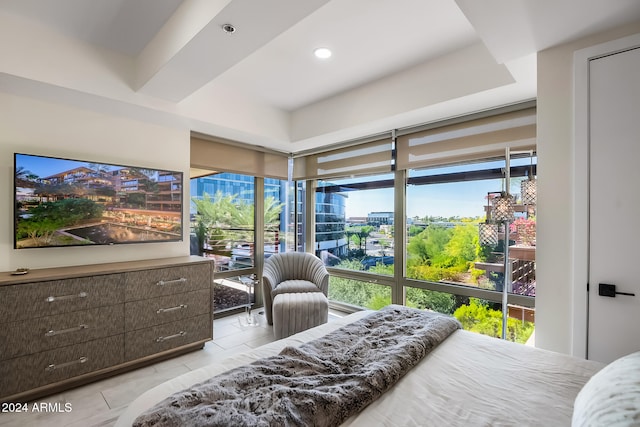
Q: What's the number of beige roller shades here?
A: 3